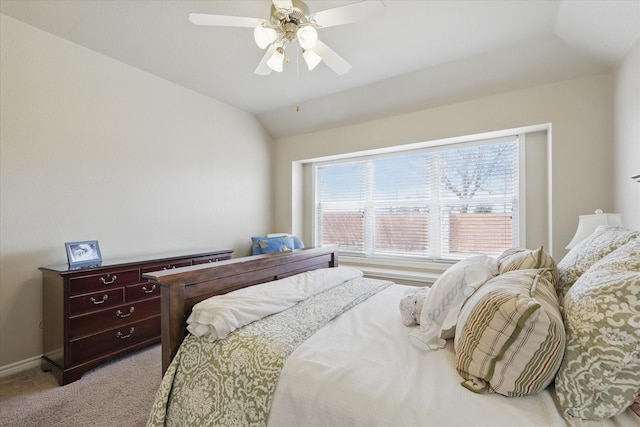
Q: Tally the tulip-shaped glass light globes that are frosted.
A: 4